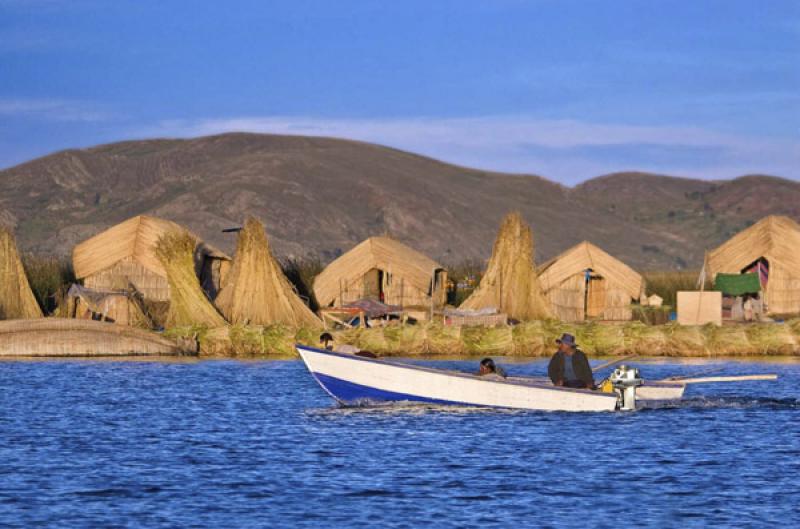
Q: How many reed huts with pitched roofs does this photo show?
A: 4